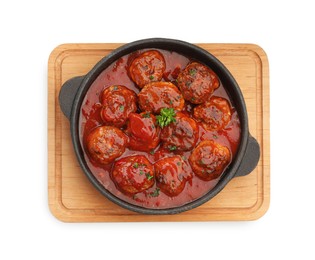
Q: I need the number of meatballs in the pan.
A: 11